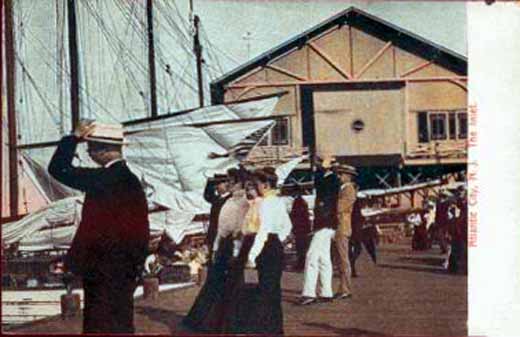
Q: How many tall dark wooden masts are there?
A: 4